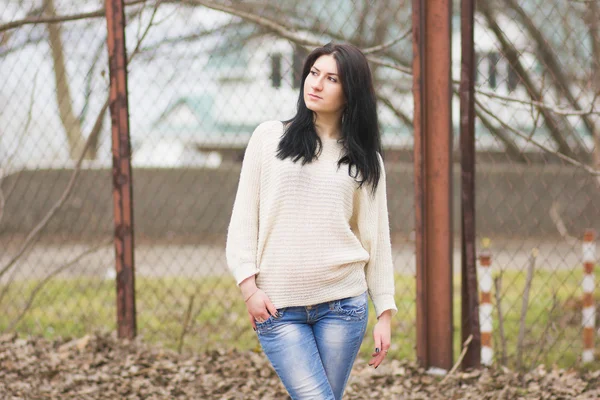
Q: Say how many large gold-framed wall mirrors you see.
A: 0